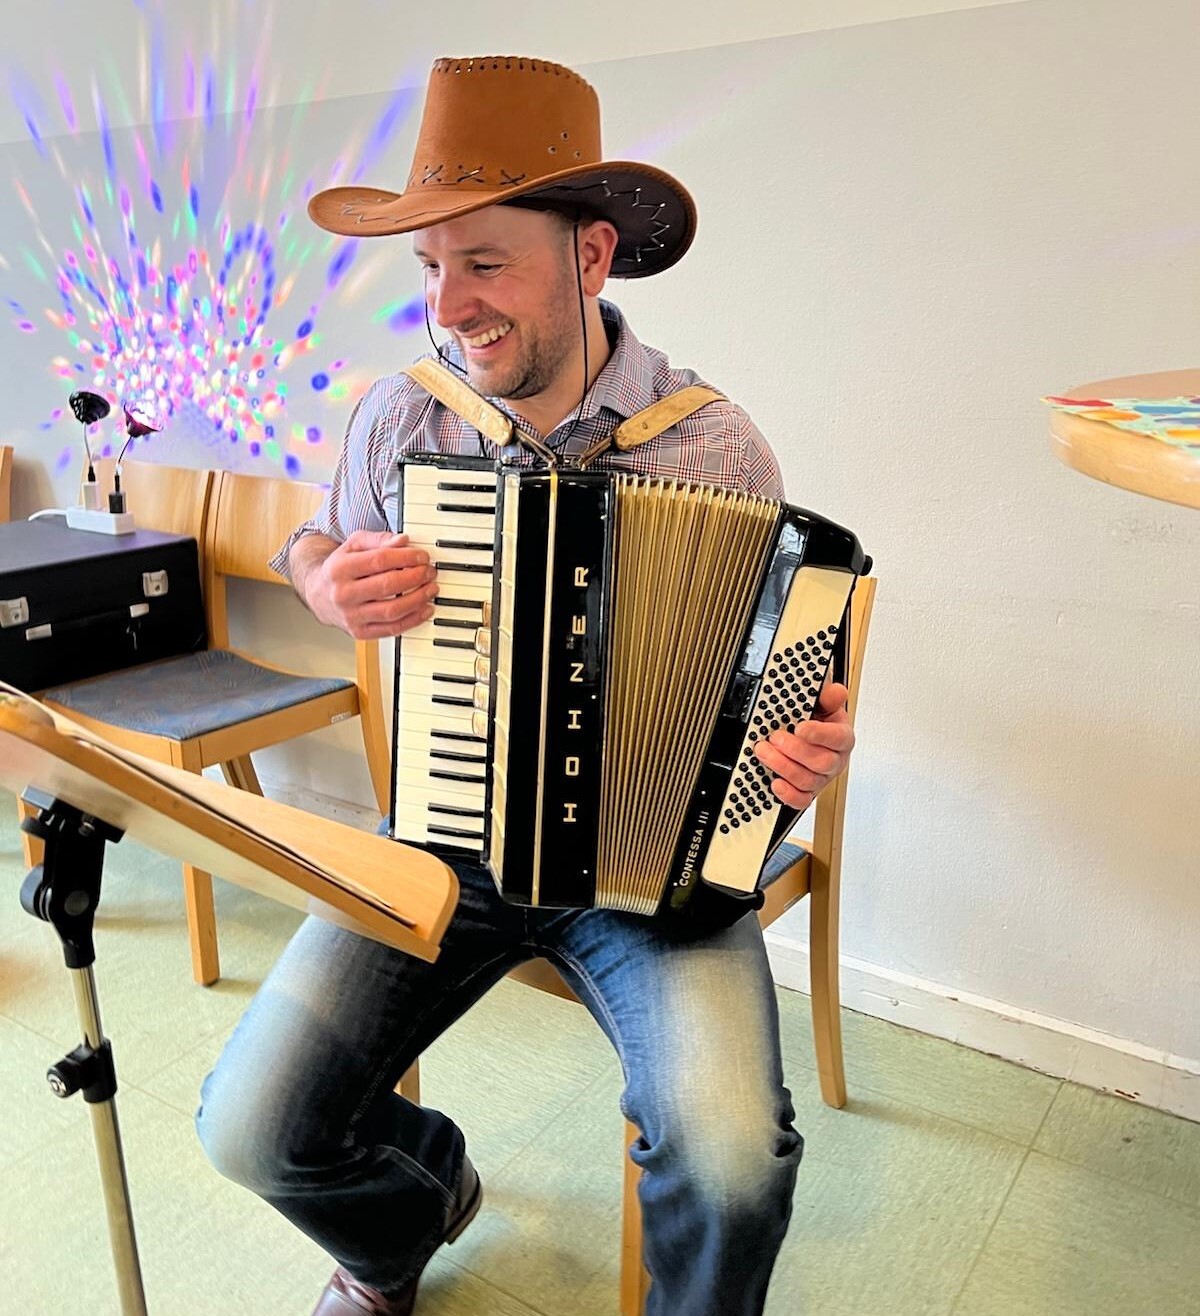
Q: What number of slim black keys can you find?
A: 14